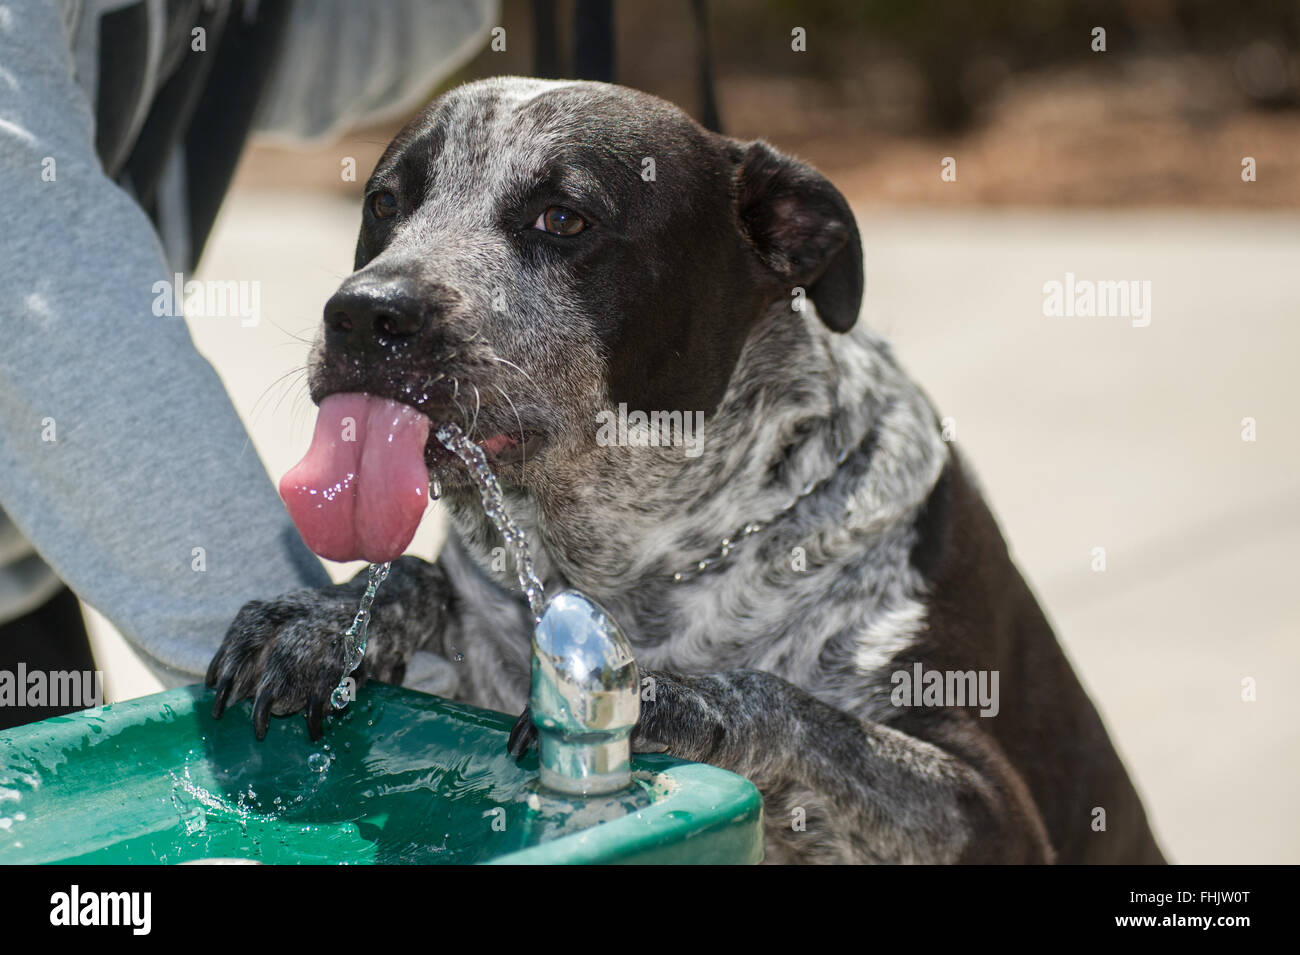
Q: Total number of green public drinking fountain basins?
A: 1